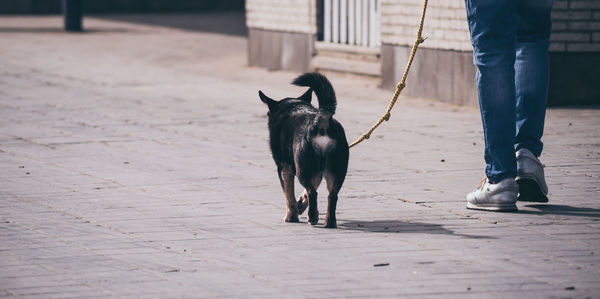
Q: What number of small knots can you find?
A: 4